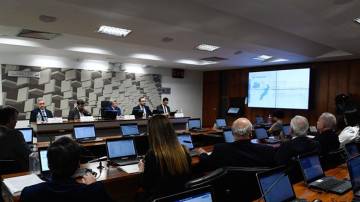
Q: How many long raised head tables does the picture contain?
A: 1